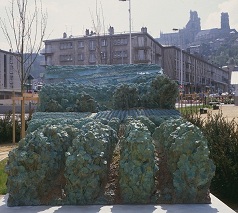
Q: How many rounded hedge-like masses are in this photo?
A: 4